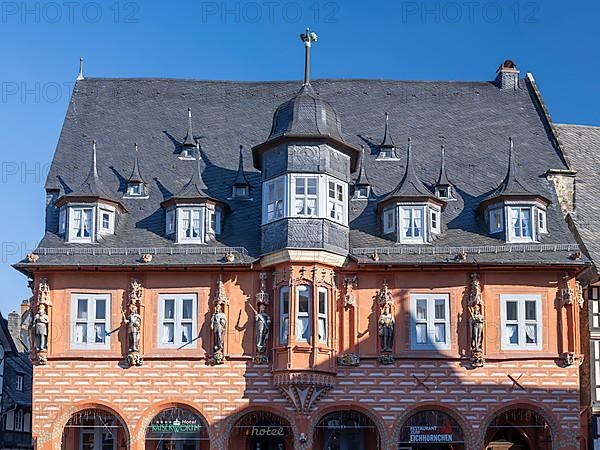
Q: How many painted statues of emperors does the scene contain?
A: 6